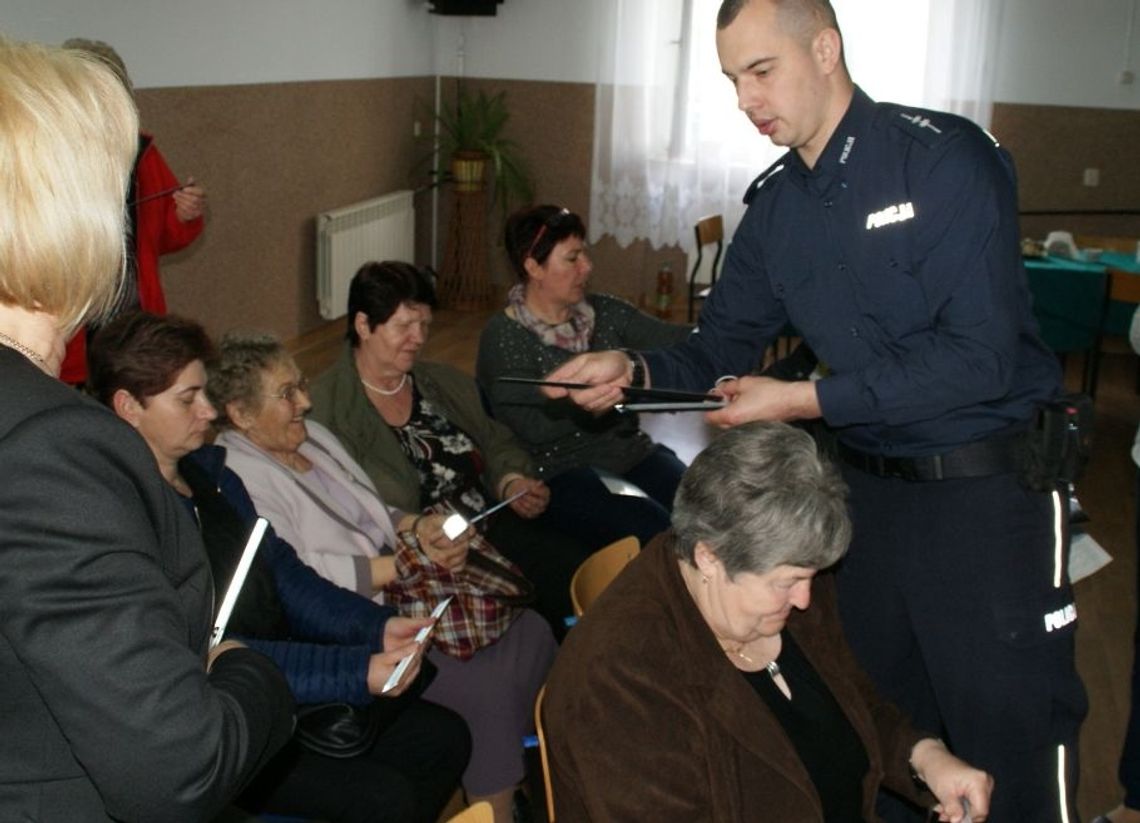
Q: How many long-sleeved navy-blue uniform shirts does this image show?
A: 1